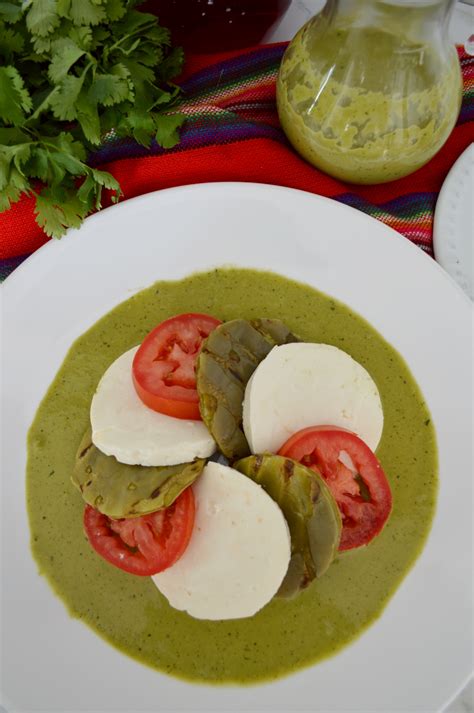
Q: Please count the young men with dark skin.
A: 0